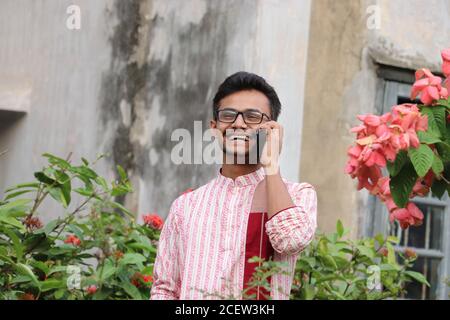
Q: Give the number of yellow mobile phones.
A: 0